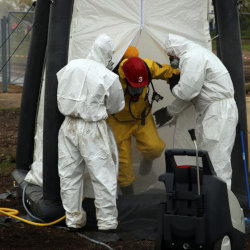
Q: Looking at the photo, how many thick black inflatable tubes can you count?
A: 3